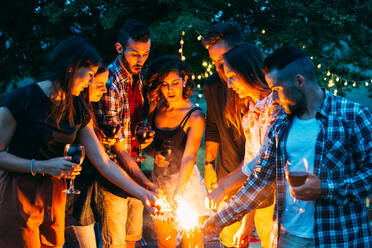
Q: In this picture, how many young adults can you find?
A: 7